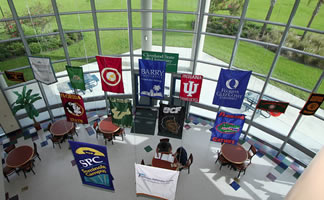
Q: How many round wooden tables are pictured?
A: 5